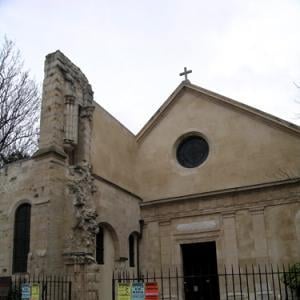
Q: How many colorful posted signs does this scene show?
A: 5